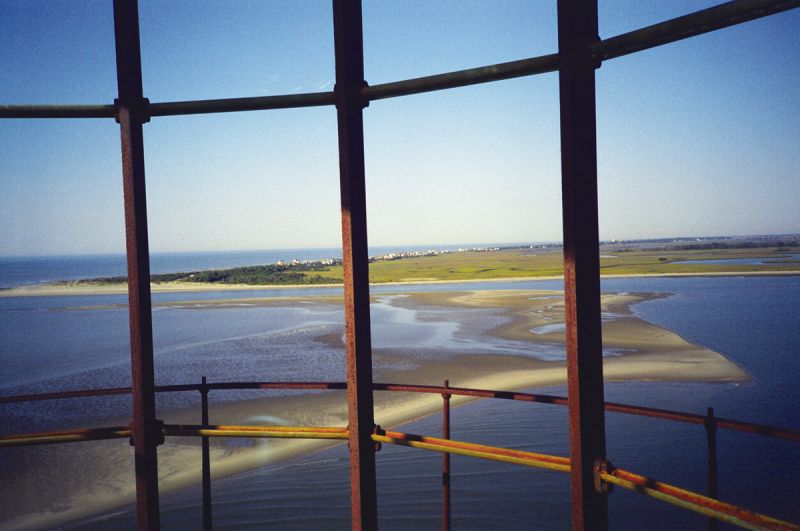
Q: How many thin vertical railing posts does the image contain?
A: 3